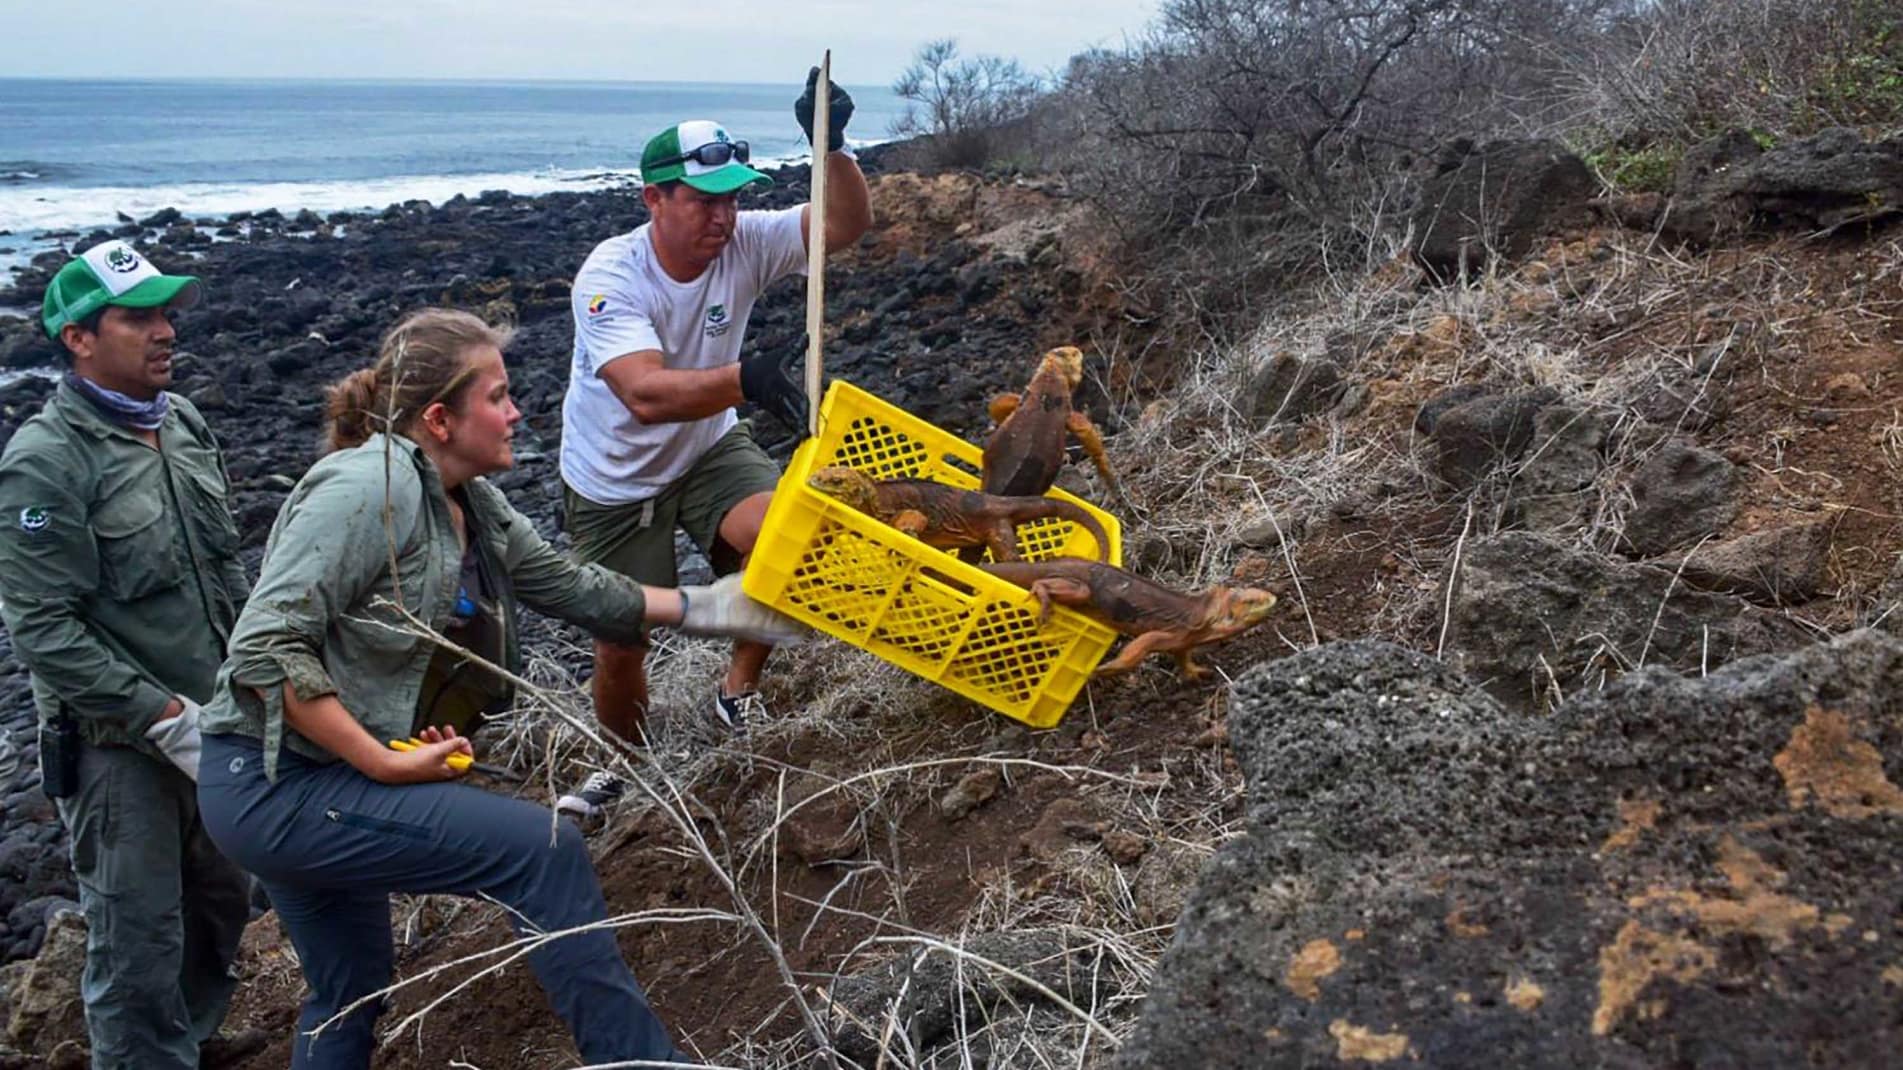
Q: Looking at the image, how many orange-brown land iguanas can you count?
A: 3